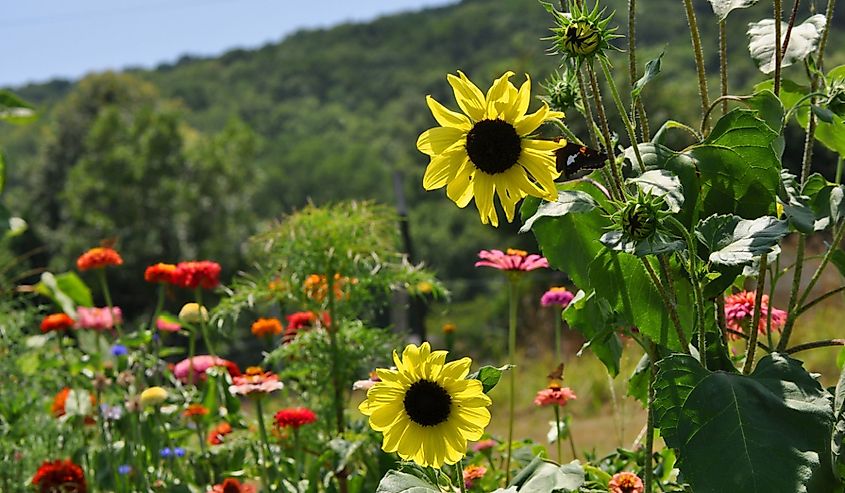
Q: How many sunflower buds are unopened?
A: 3